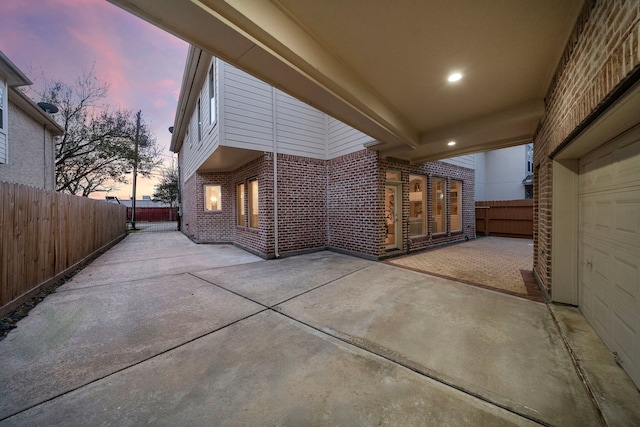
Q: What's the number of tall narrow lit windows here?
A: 5